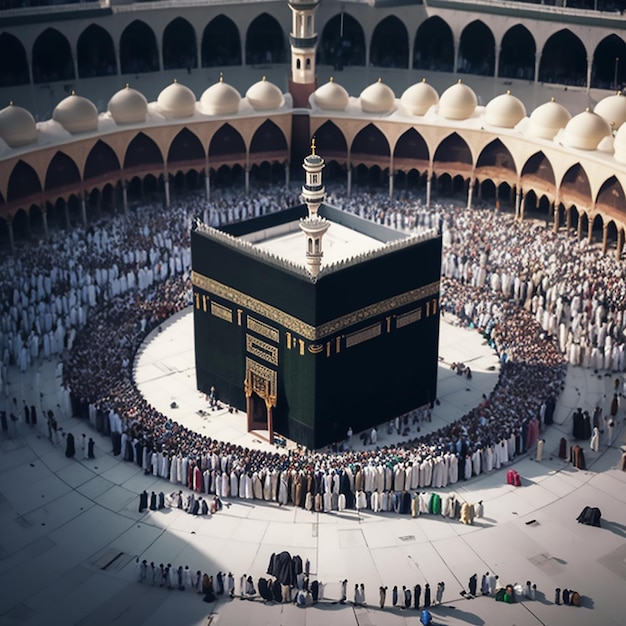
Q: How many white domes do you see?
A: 15